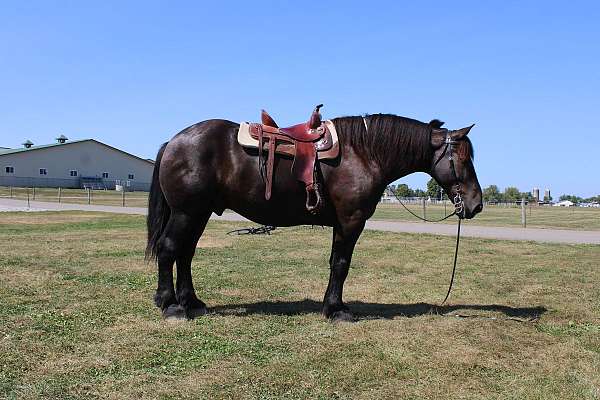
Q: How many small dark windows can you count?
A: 5